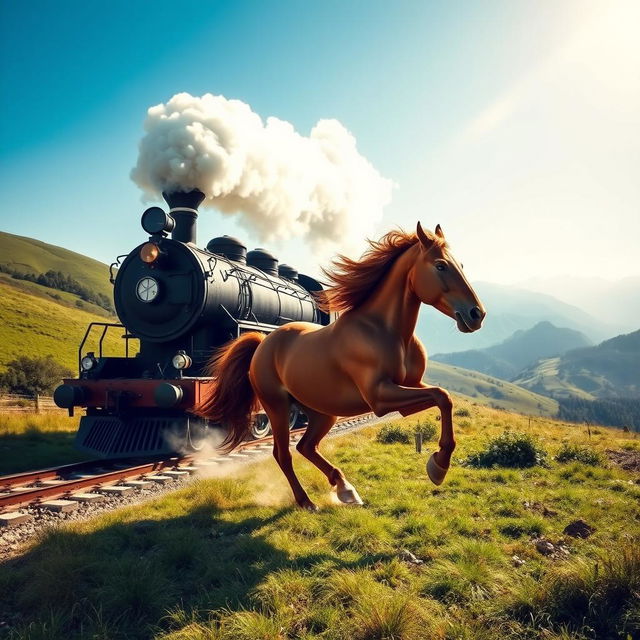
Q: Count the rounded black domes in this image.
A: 3